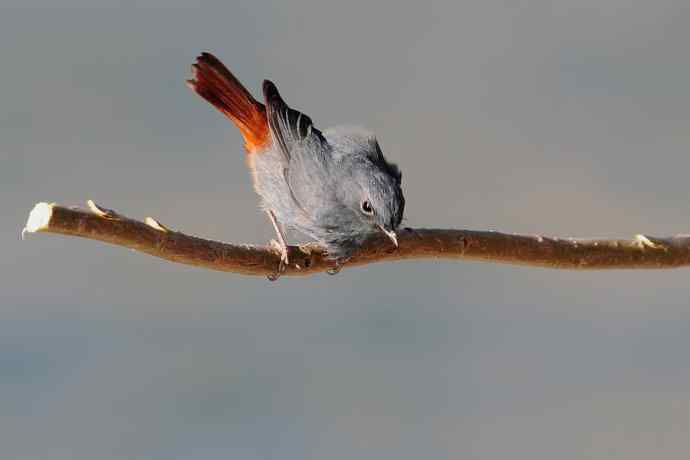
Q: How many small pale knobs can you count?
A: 3